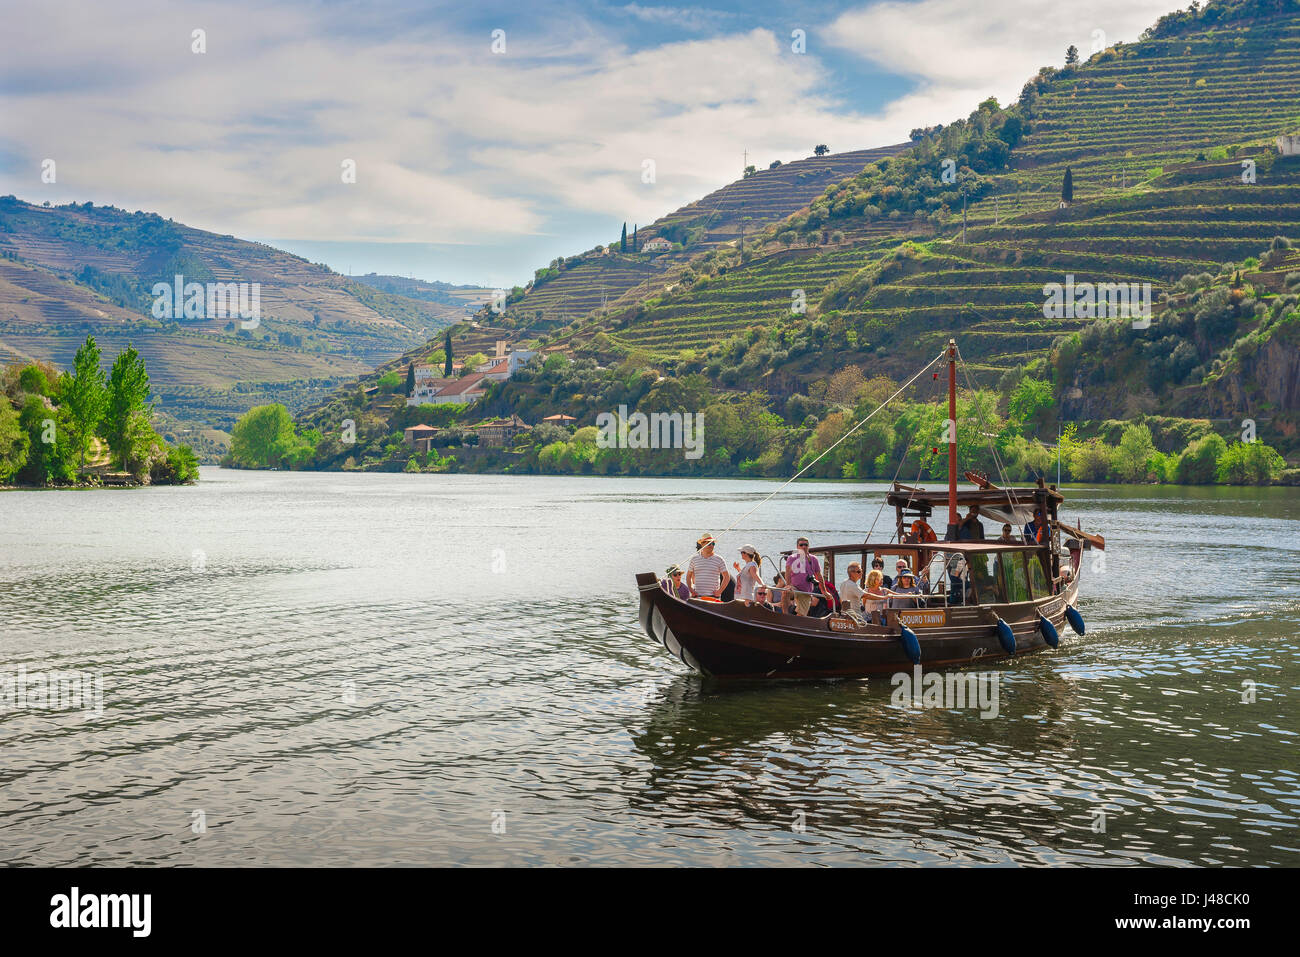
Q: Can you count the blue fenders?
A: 4